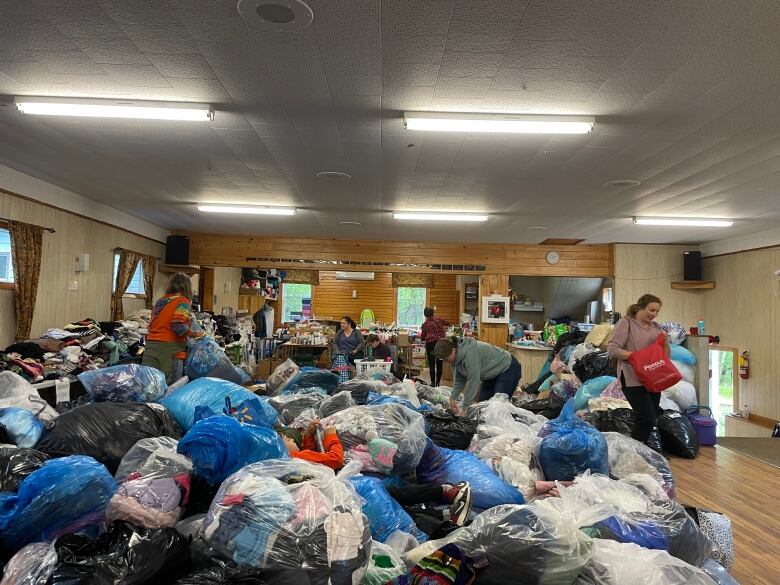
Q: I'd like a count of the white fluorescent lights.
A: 5